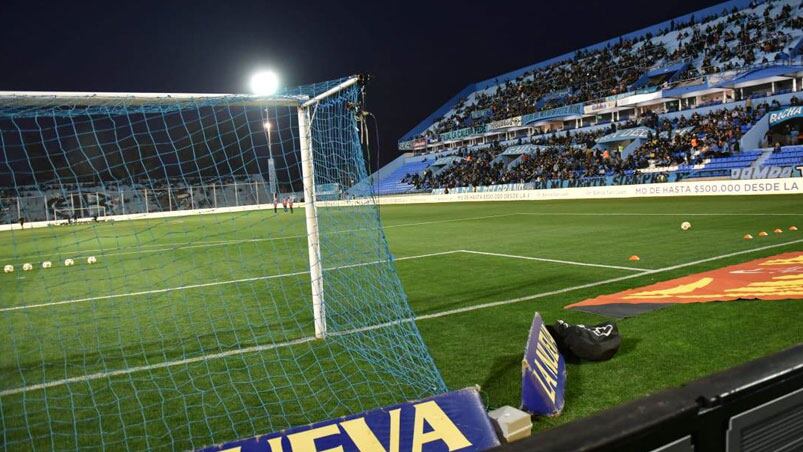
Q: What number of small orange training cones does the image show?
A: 5